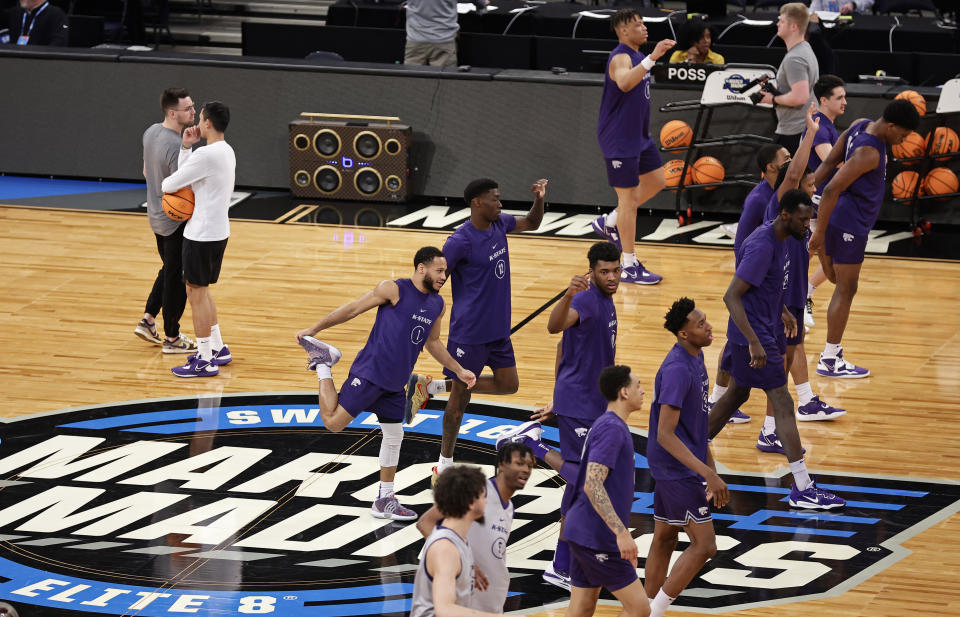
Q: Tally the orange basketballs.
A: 9